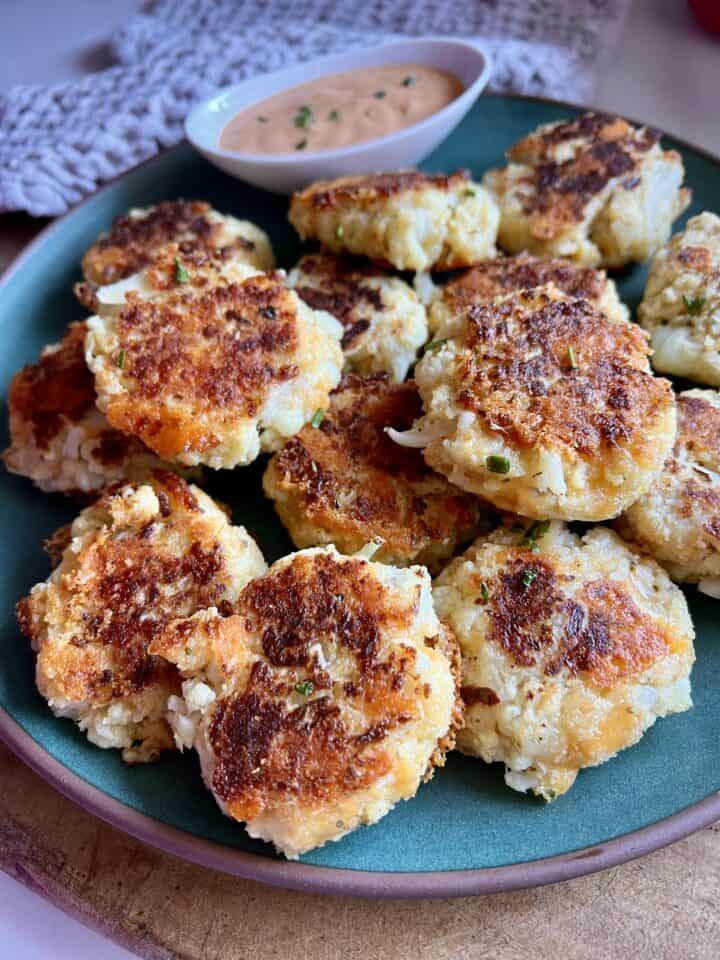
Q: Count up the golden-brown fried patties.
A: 14